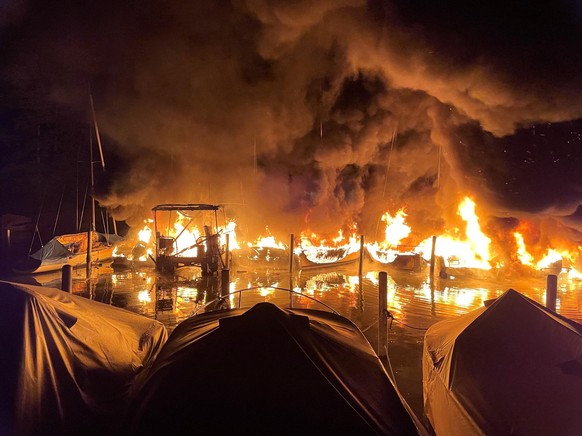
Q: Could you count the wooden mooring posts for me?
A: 9